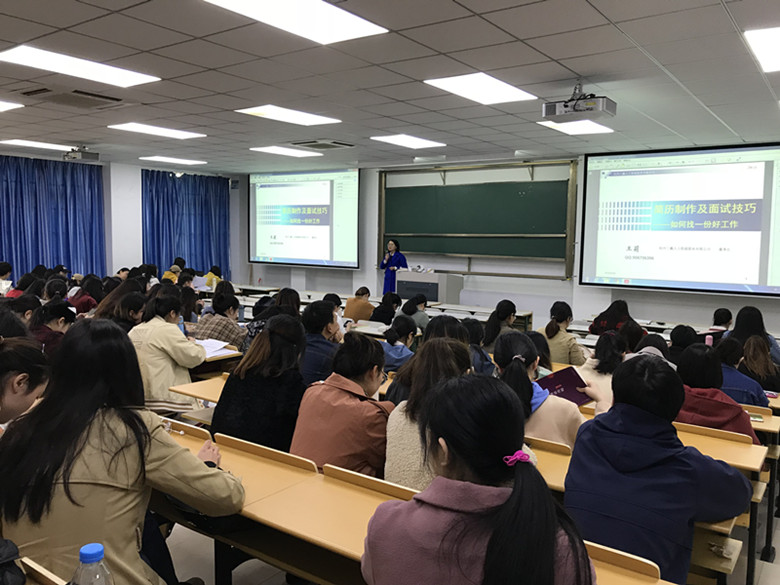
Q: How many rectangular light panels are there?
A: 12